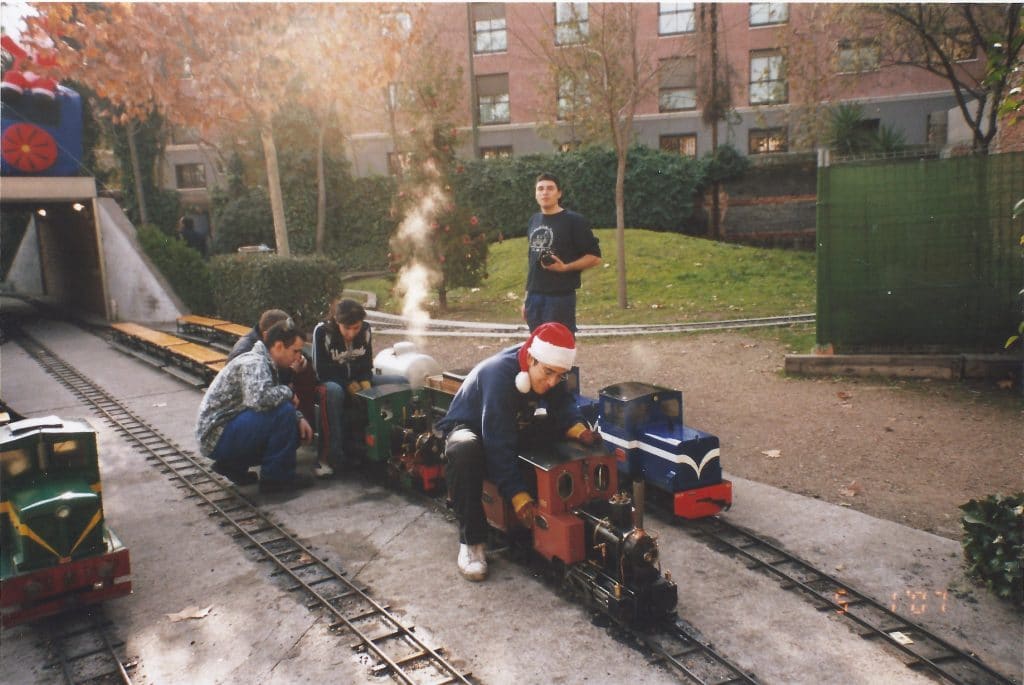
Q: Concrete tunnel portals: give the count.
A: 1